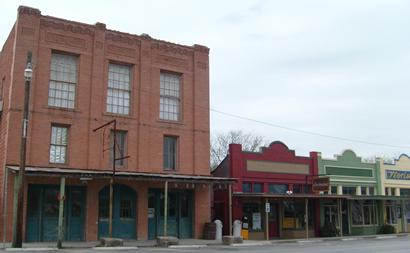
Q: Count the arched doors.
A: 1